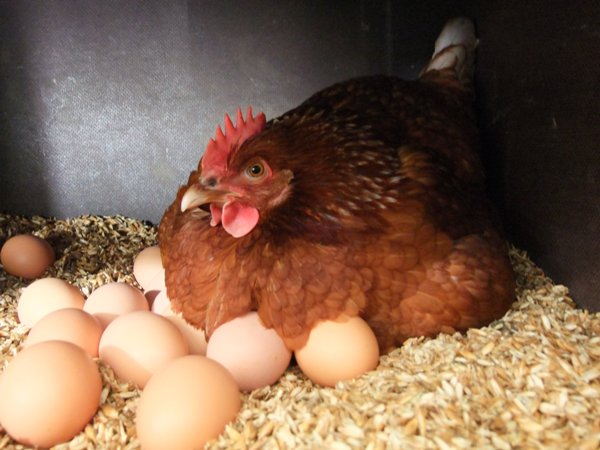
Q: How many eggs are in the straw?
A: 11